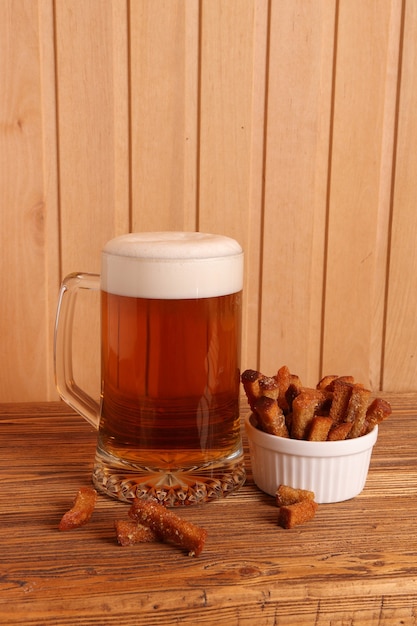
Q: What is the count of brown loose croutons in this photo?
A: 5